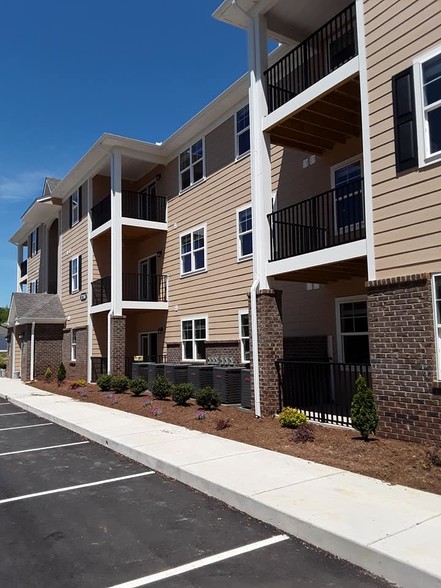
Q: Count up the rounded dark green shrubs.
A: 6